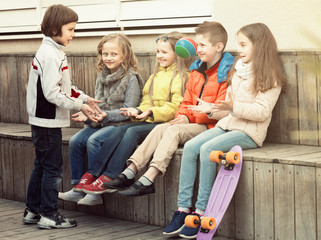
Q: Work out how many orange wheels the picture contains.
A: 4